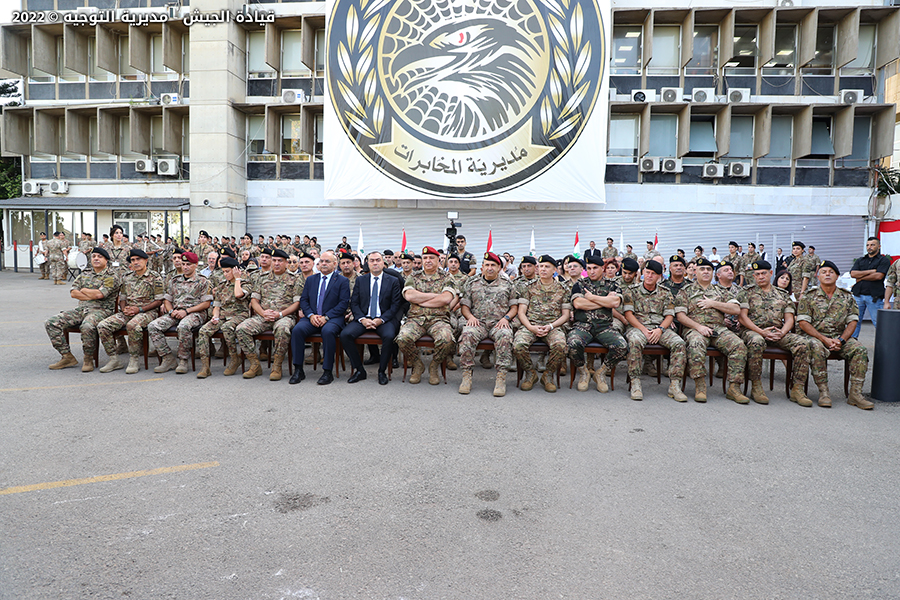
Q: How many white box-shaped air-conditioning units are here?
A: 15